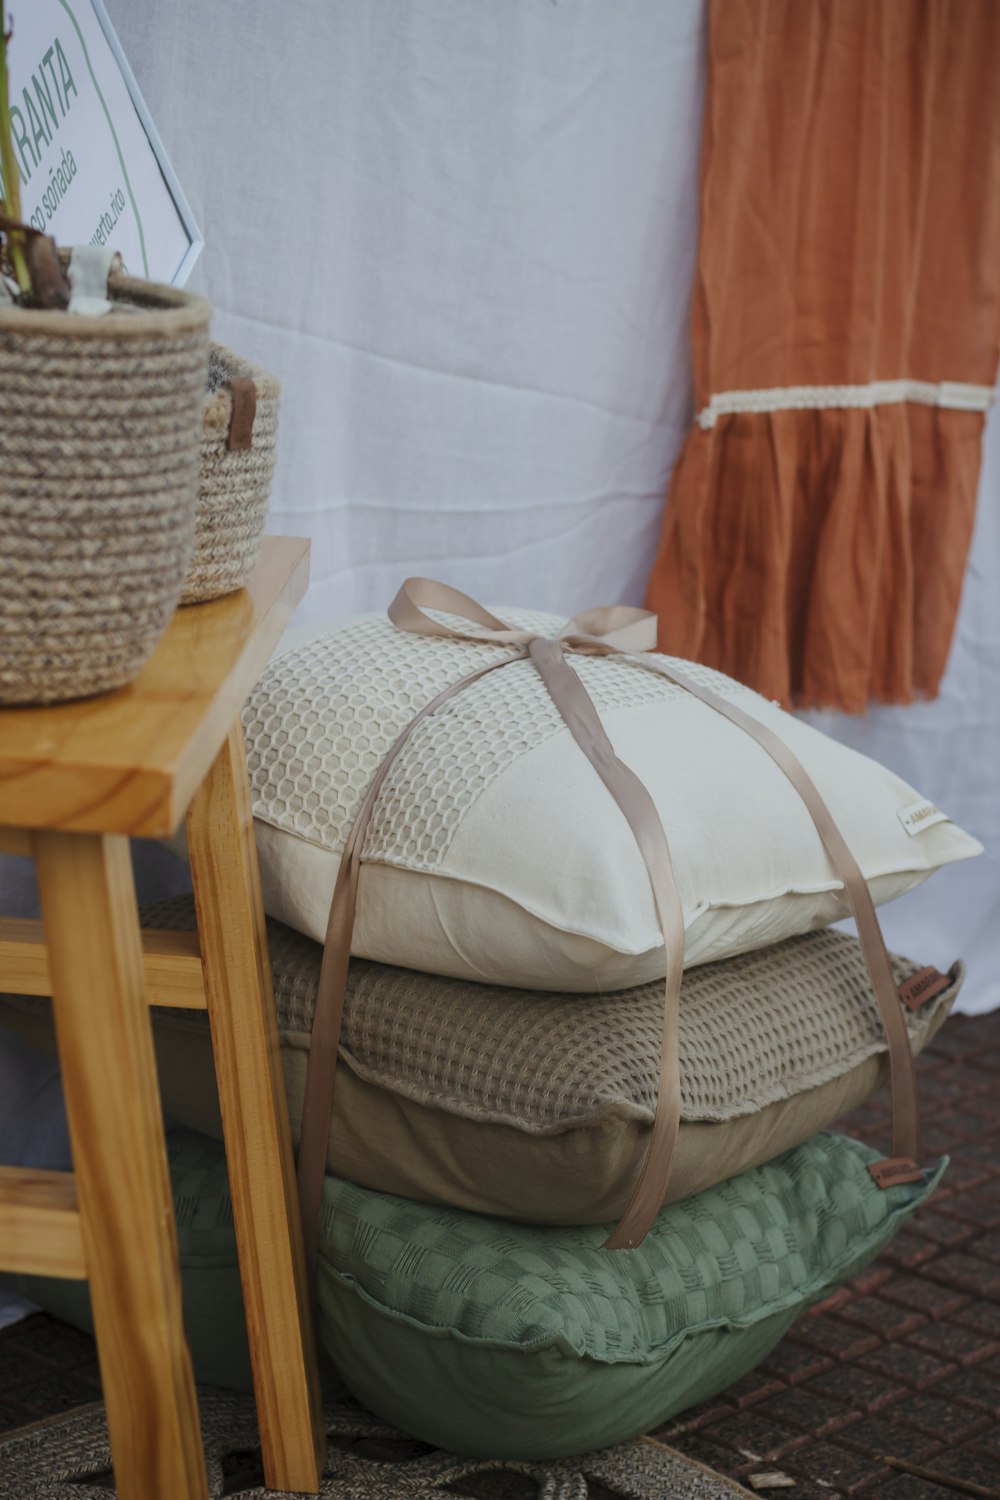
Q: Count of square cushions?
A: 3